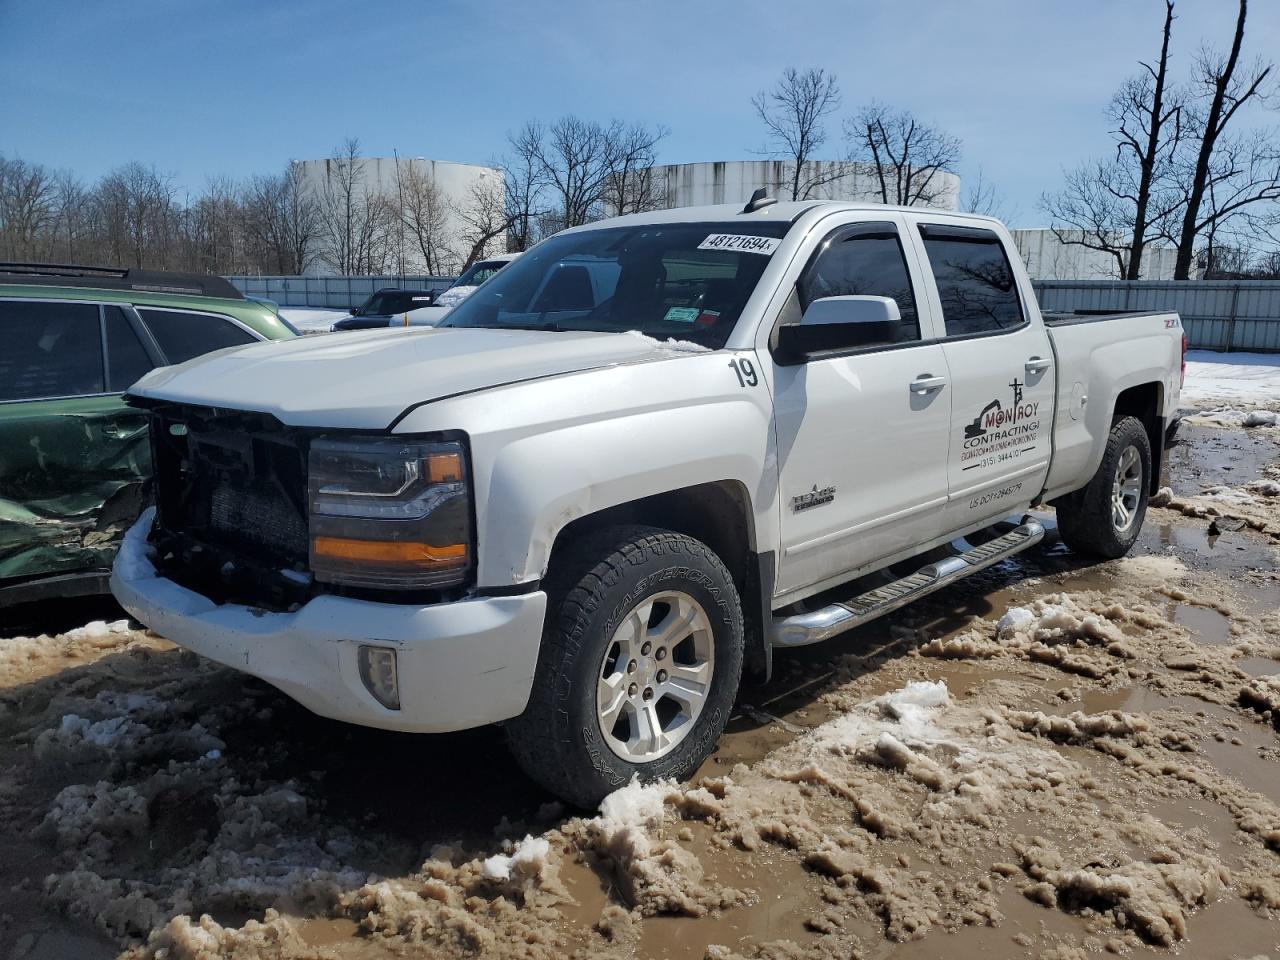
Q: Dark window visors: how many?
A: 2